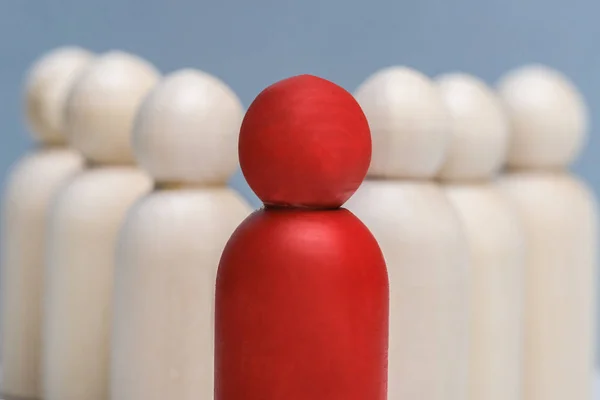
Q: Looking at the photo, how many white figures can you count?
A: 6